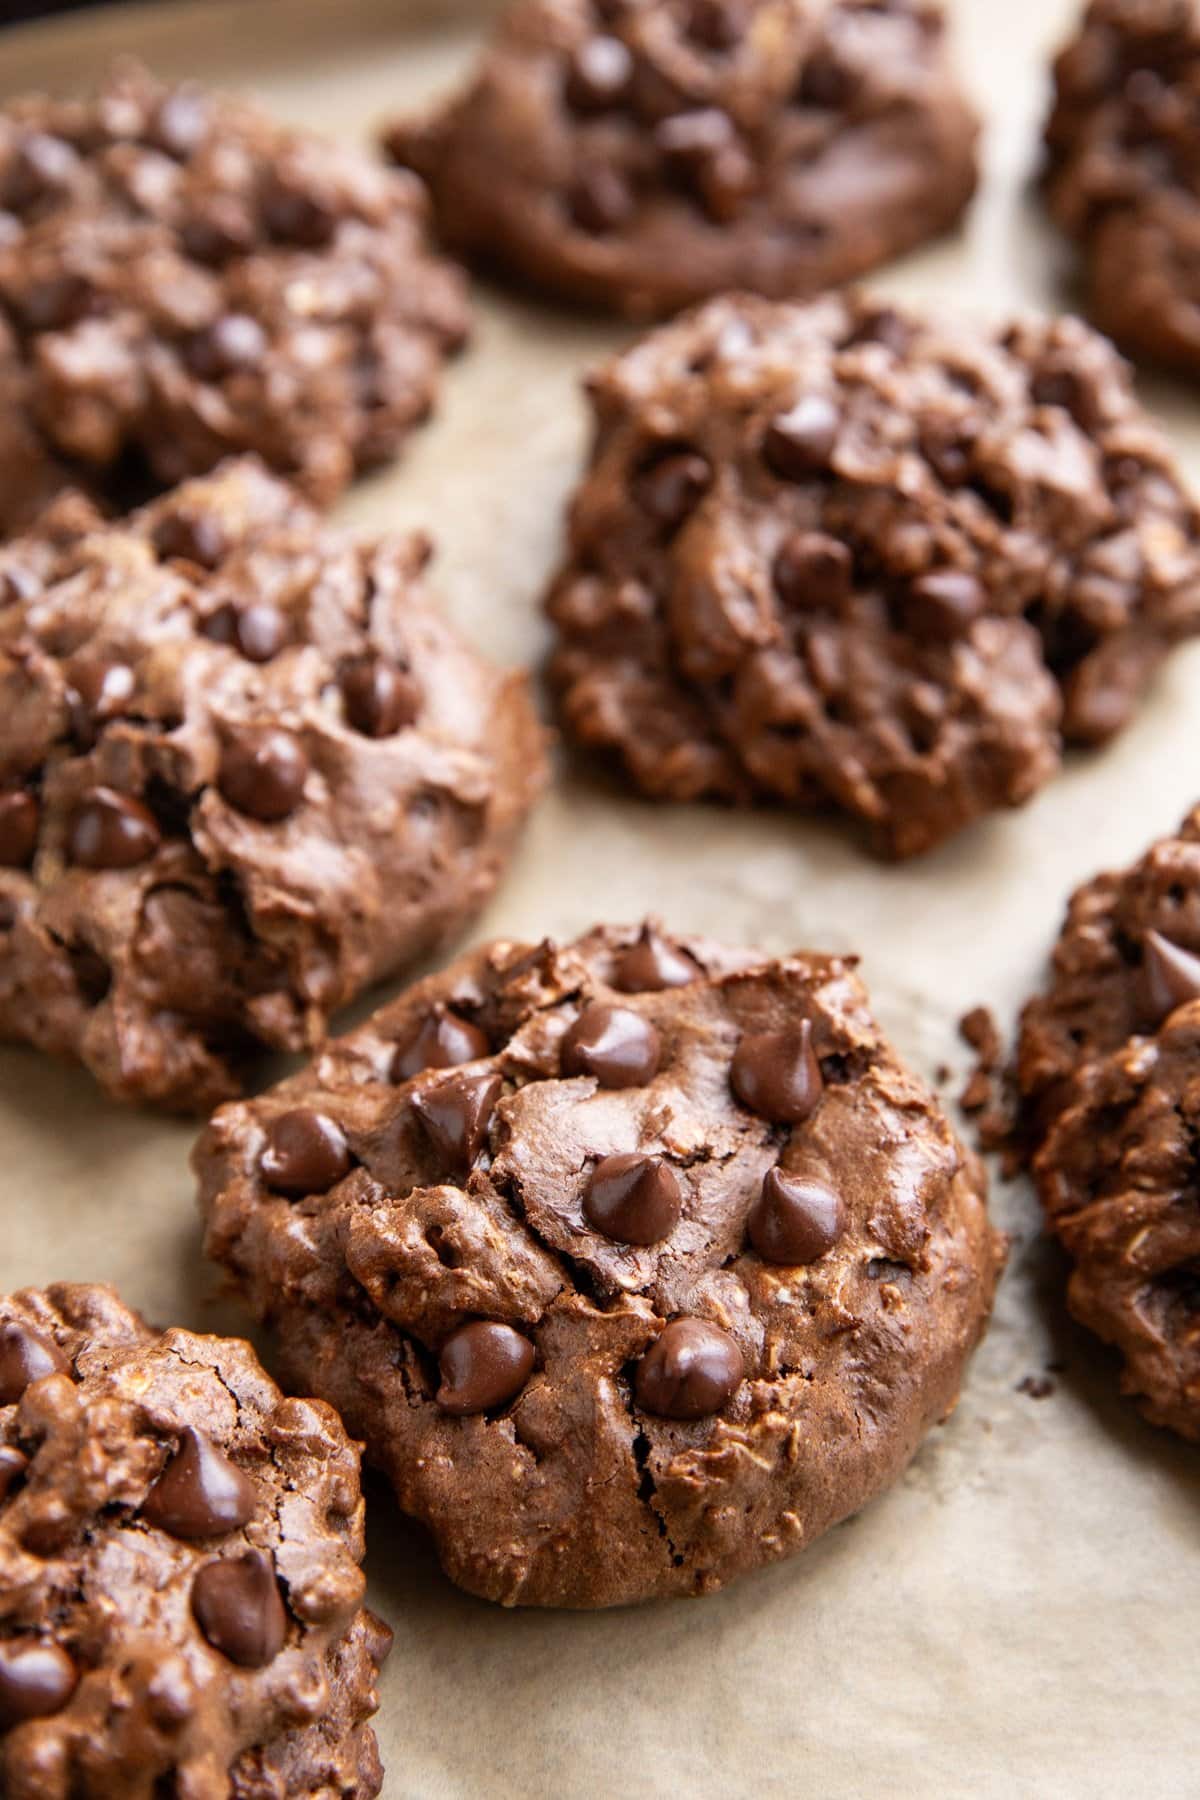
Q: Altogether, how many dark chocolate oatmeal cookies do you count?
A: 8